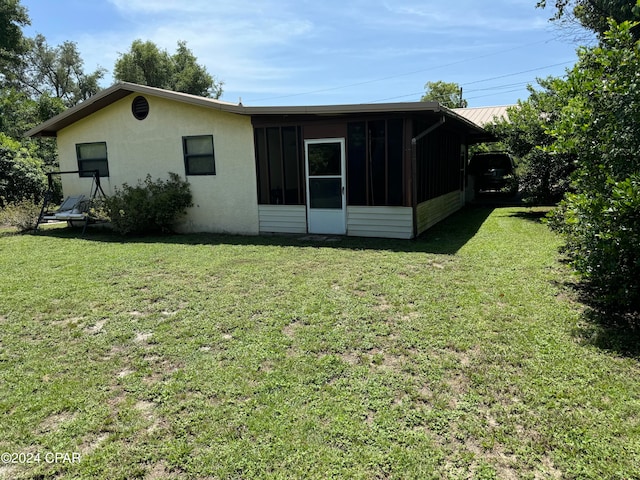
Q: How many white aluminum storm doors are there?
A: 1